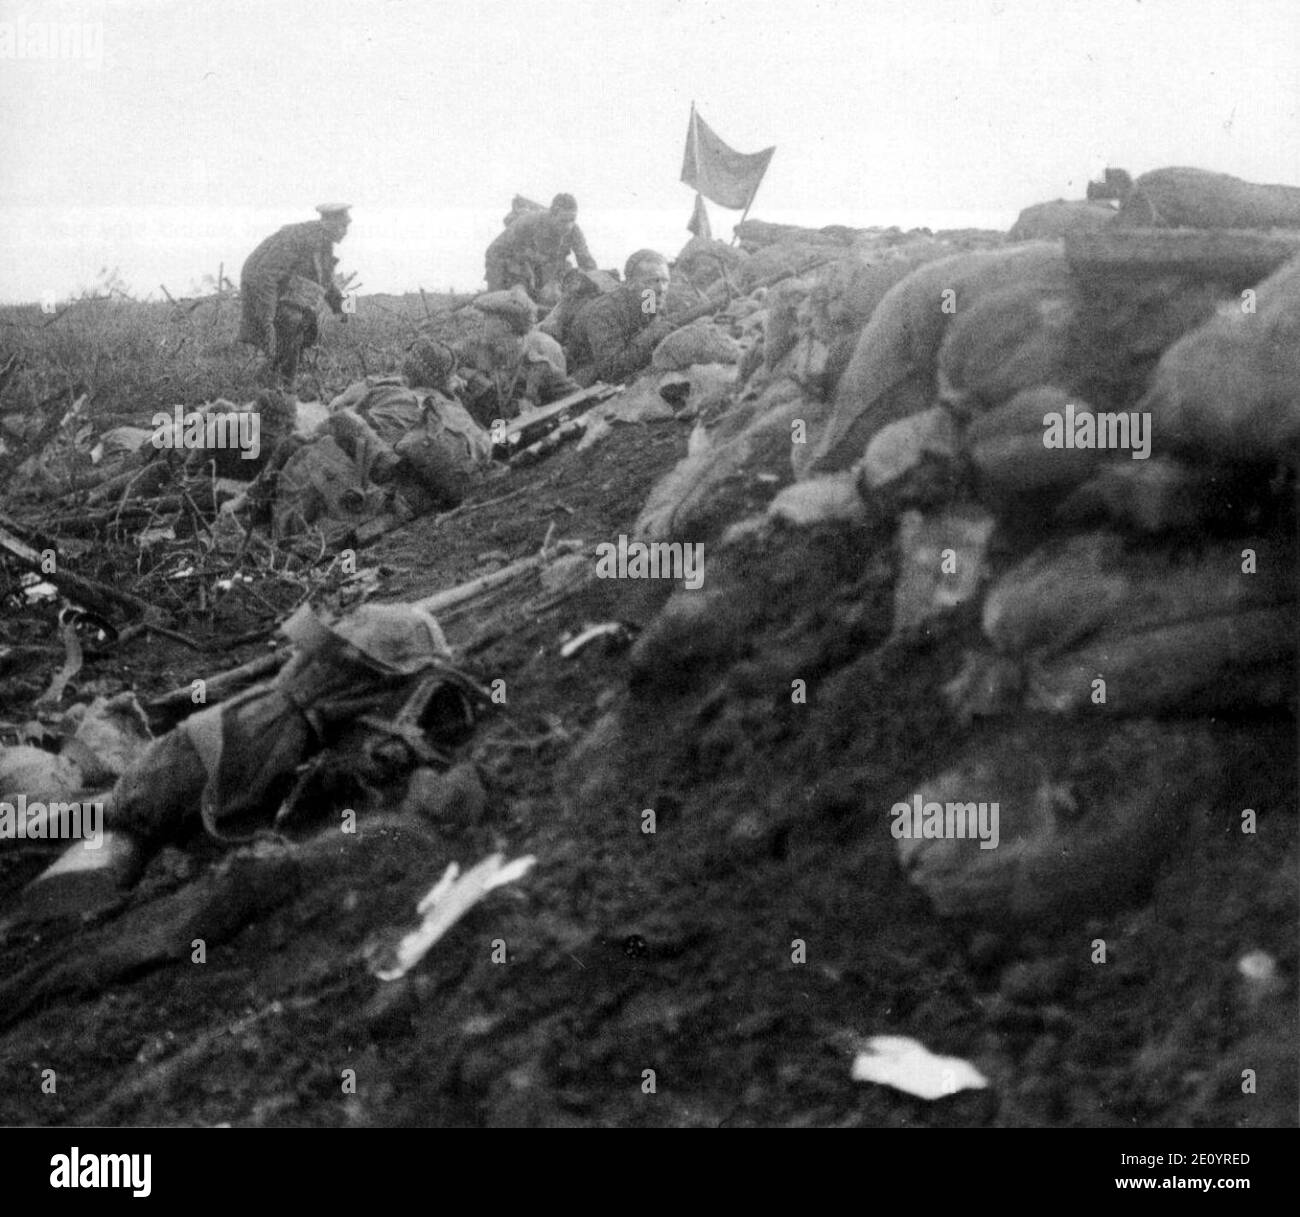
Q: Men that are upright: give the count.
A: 2